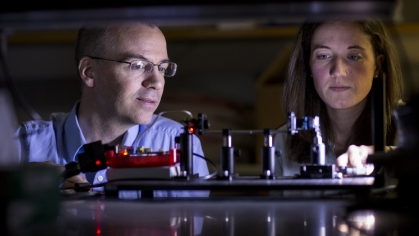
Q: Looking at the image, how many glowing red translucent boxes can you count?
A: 1